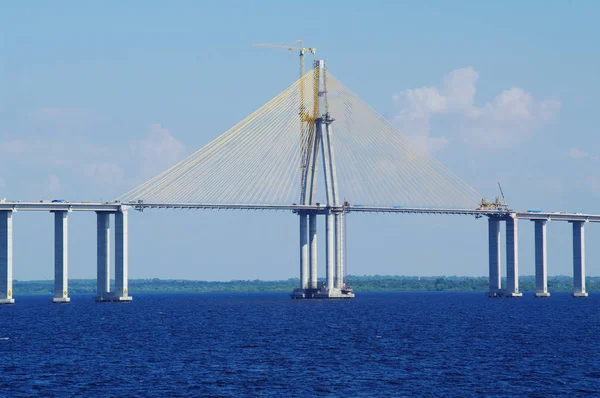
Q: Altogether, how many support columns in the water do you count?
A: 12